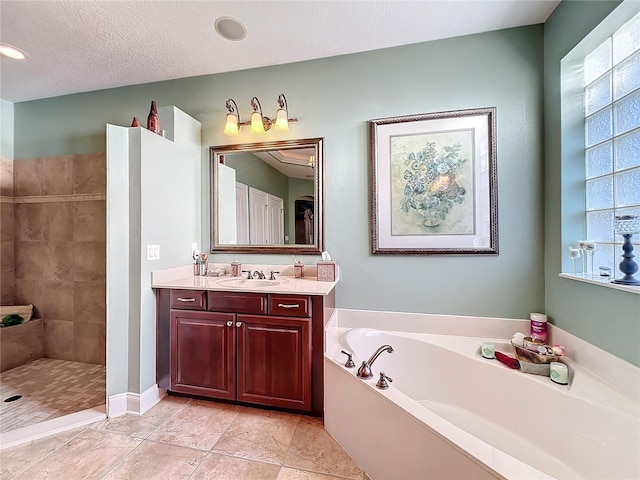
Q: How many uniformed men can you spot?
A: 0